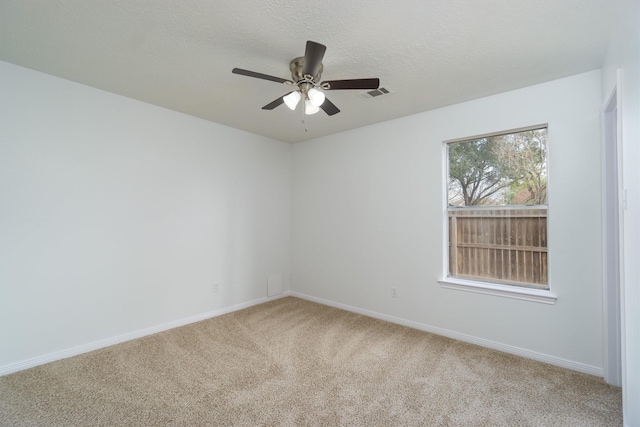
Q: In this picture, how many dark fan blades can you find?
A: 5